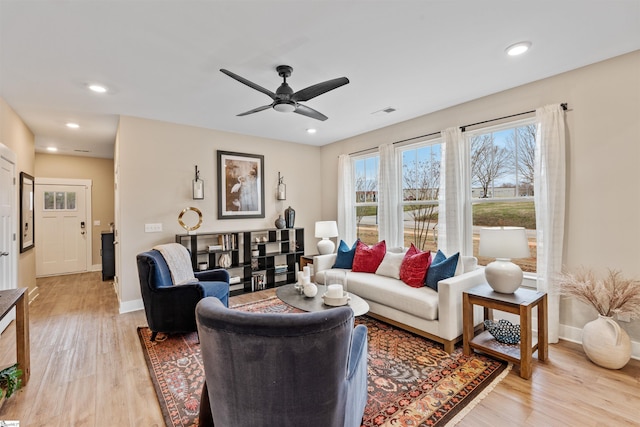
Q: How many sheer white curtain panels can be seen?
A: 4